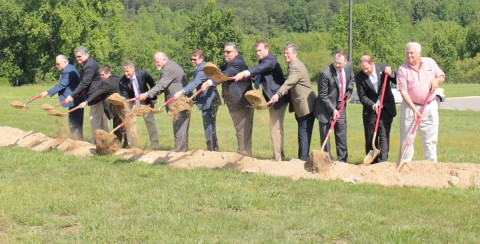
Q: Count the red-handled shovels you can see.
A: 12